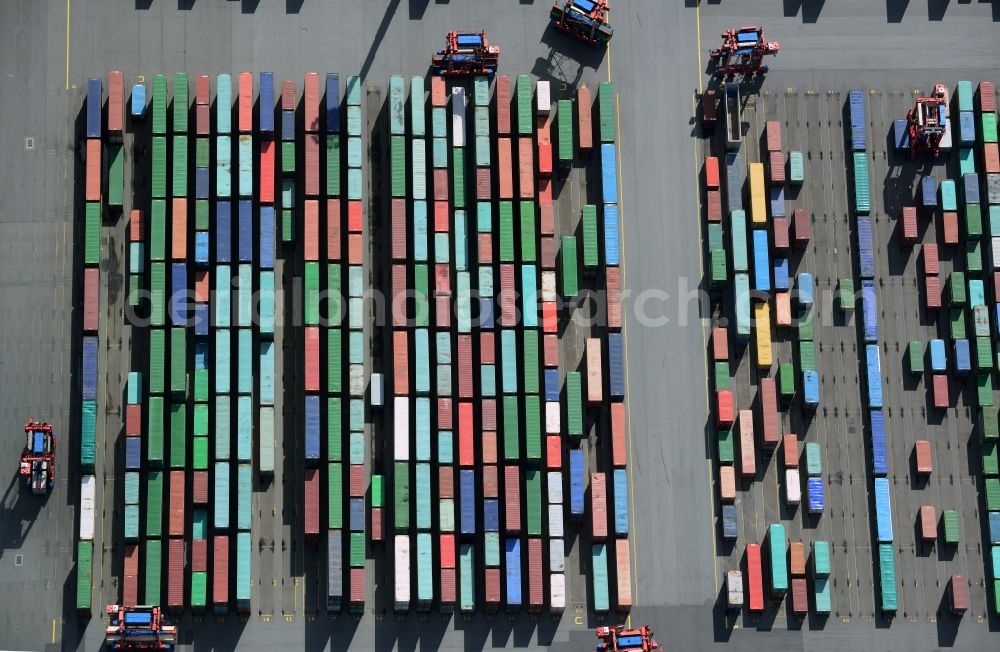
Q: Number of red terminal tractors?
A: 7